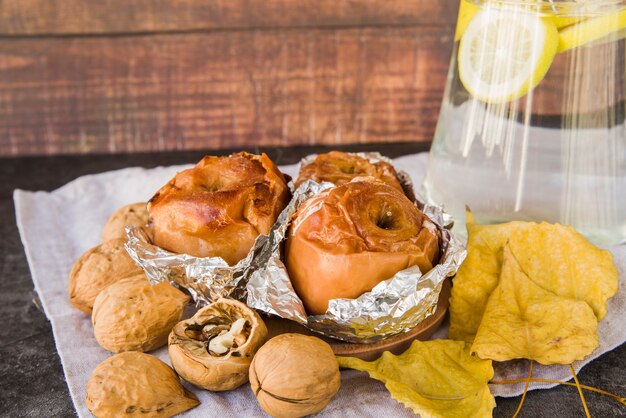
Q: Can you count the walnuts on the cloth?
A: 6